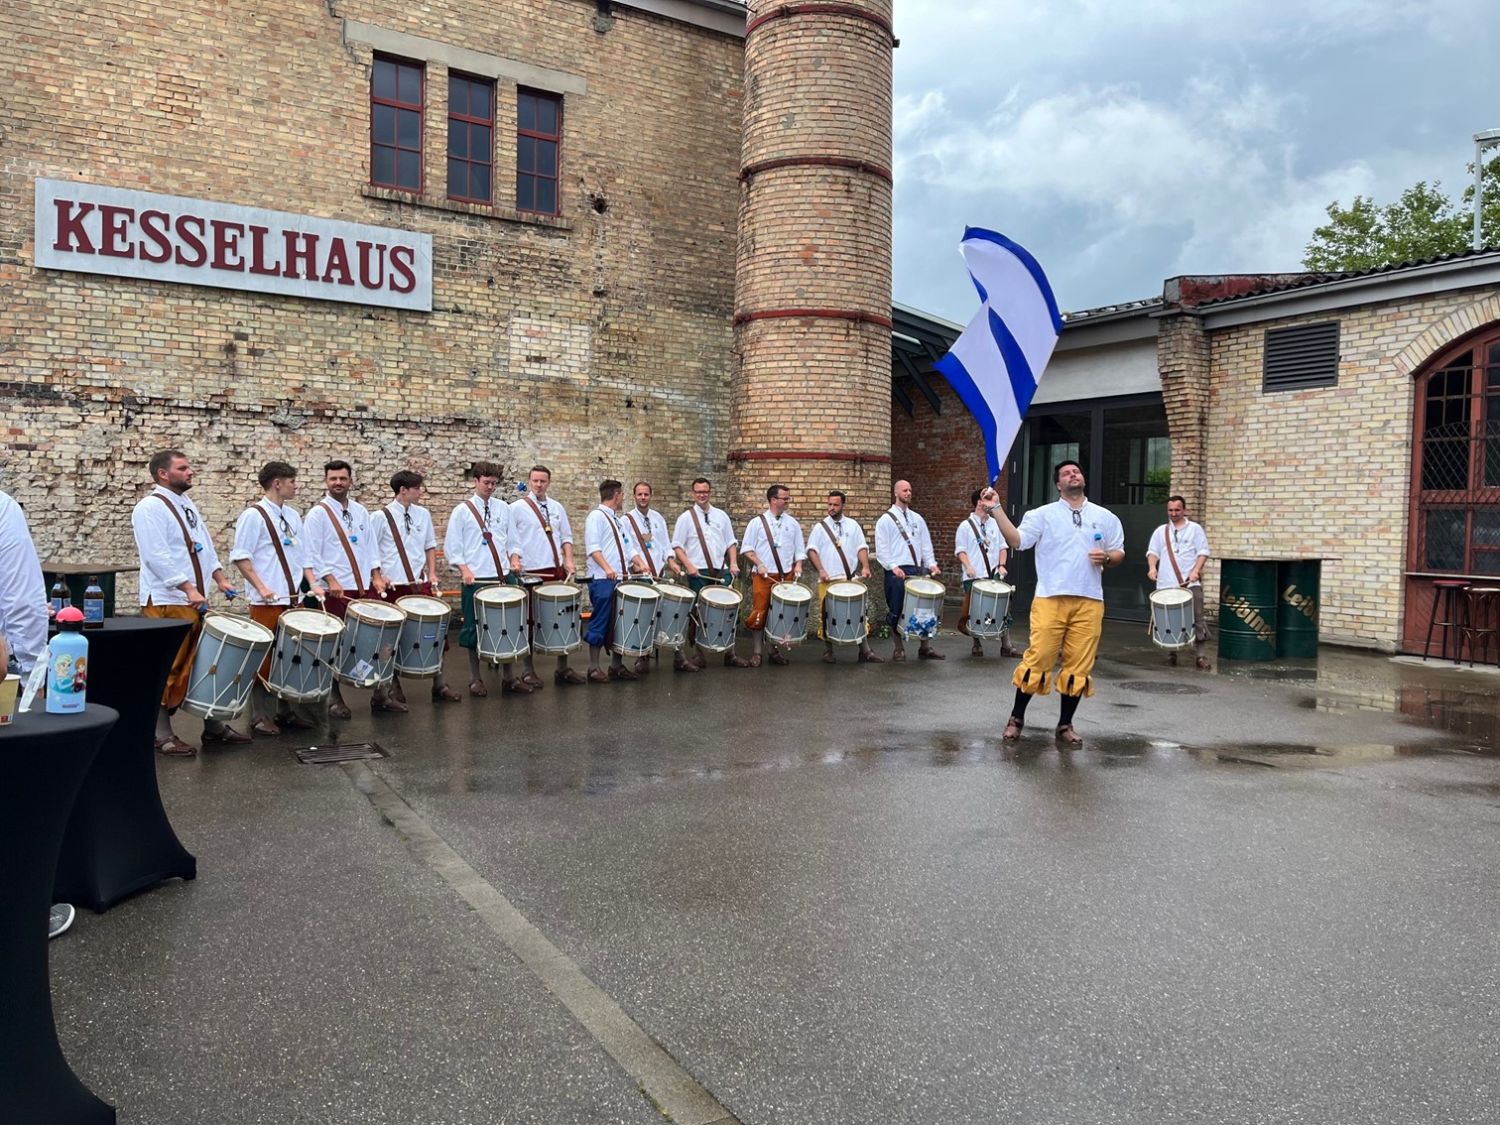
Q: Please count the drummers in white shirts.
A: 14